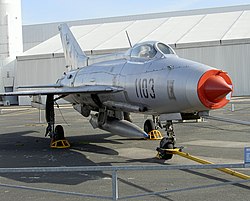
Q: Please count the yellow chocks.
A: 2